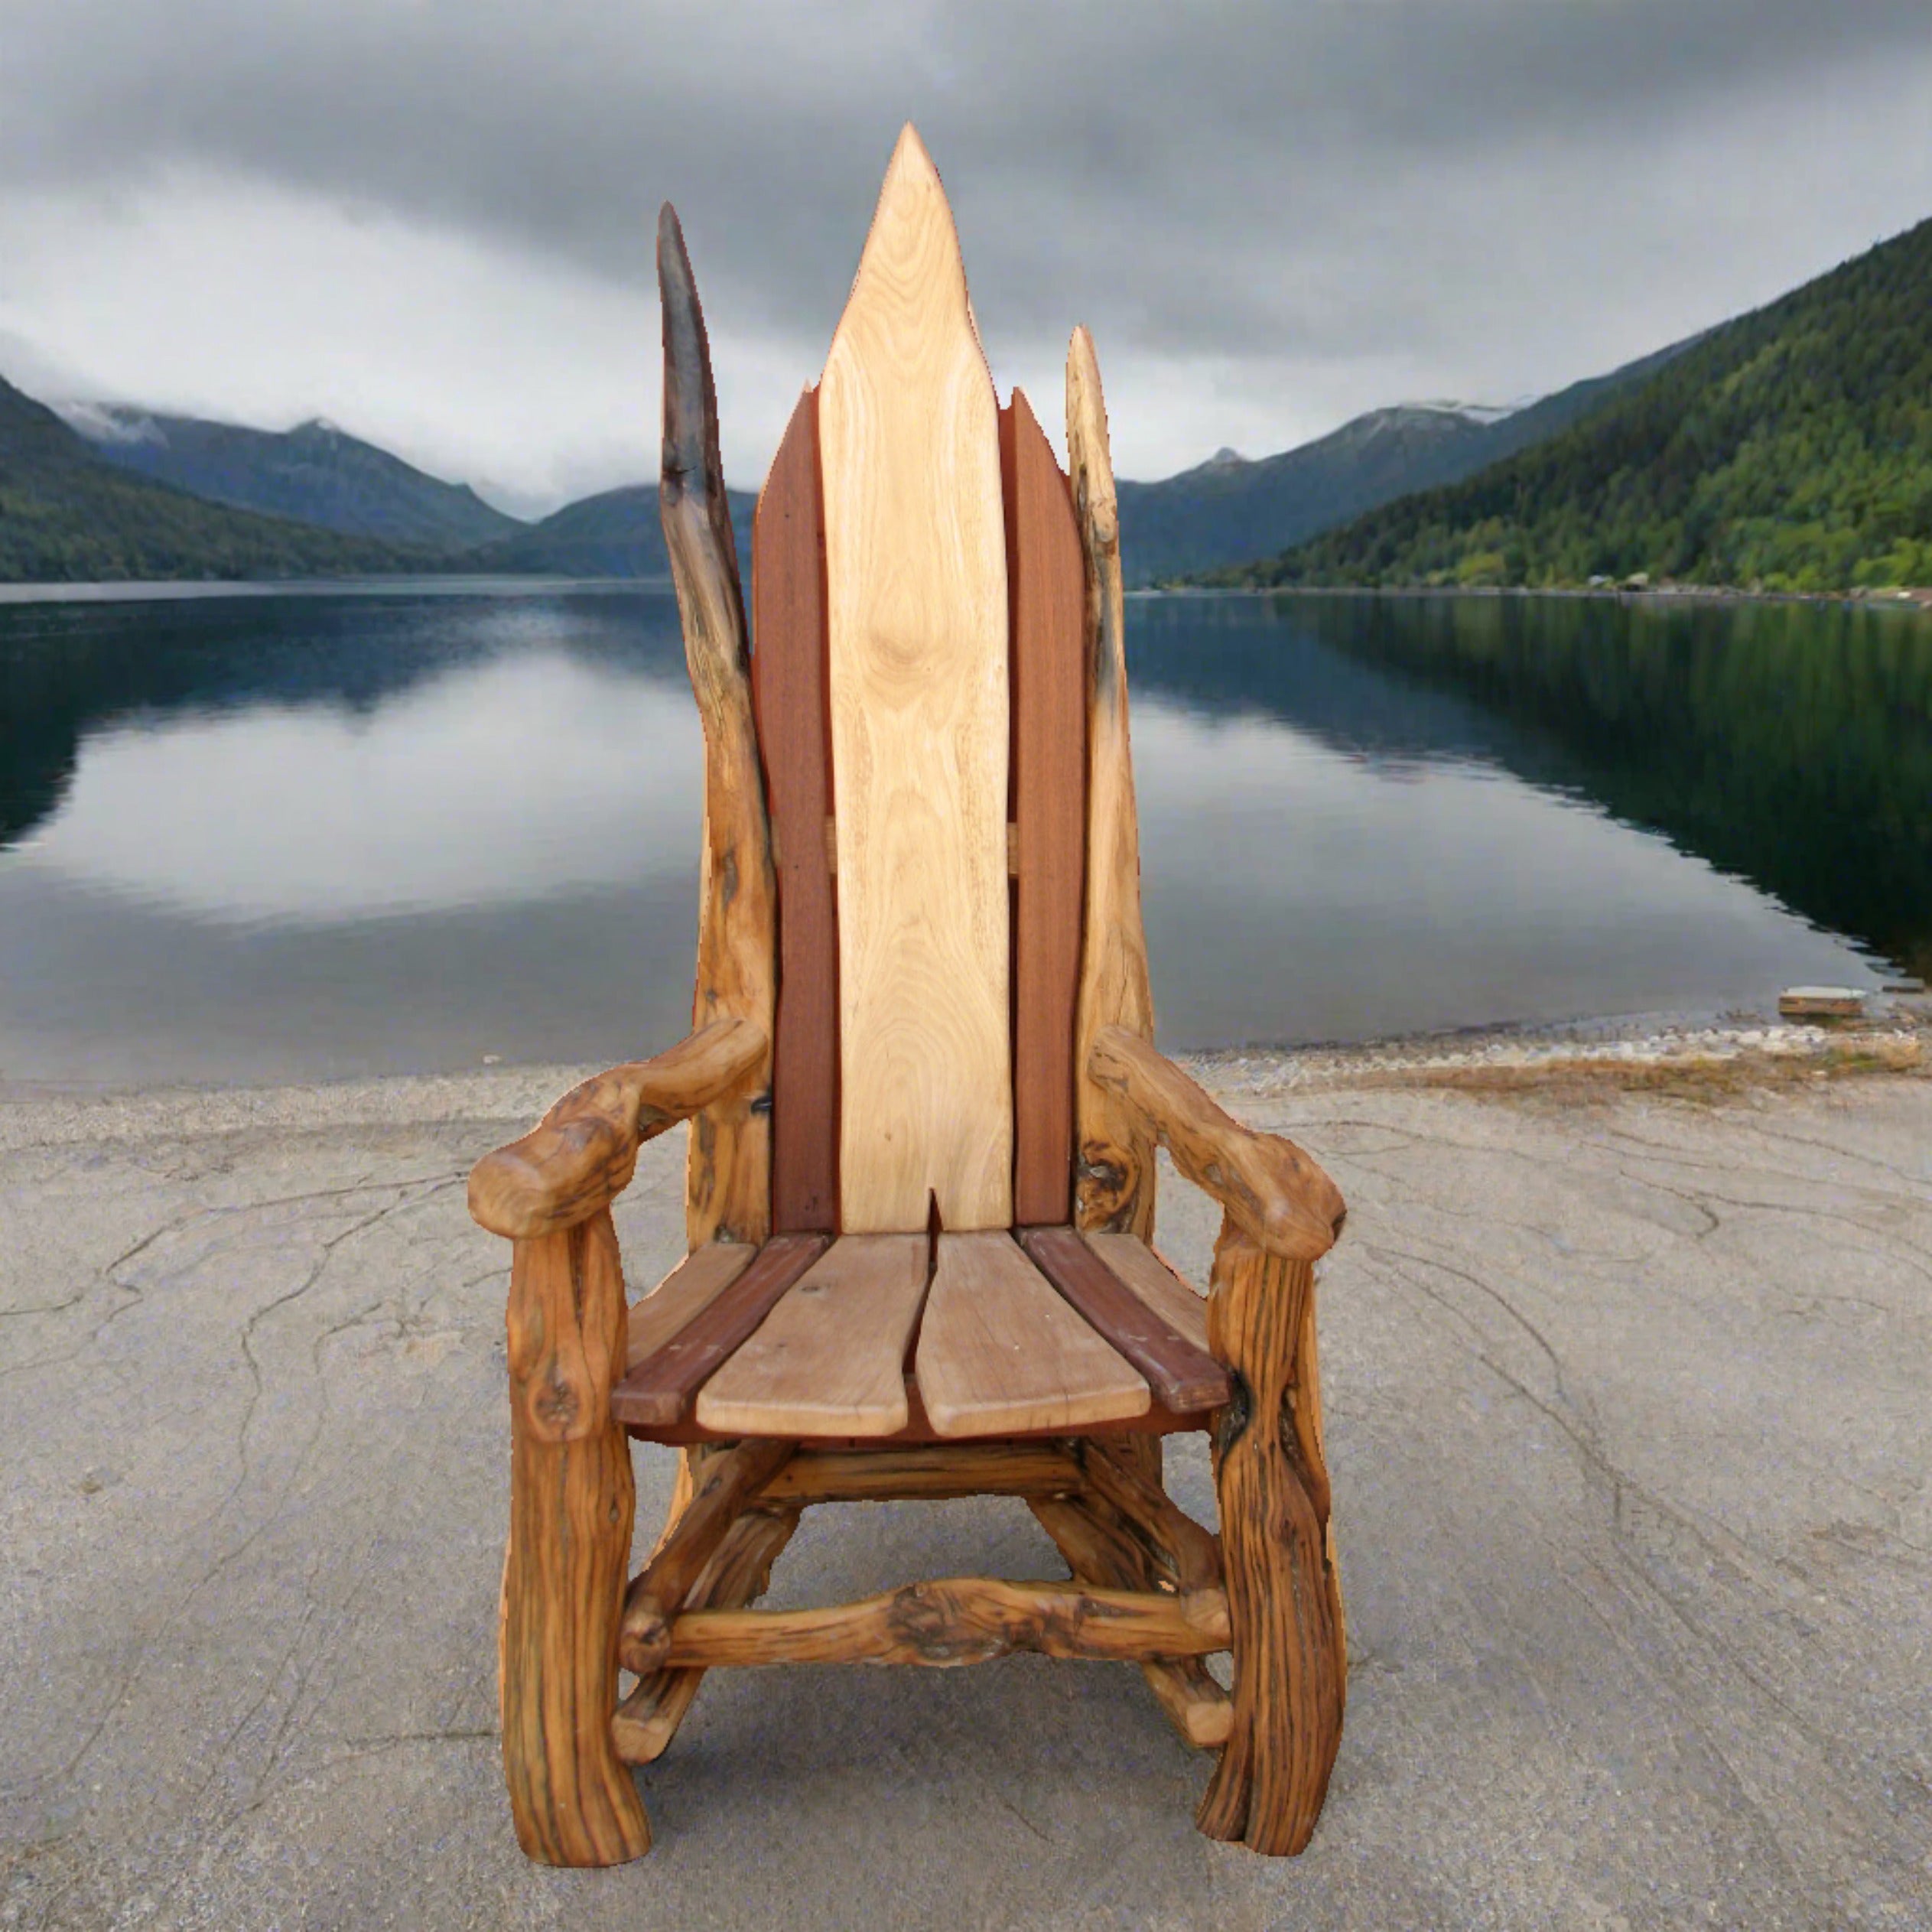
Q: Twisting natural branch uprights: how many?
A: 2